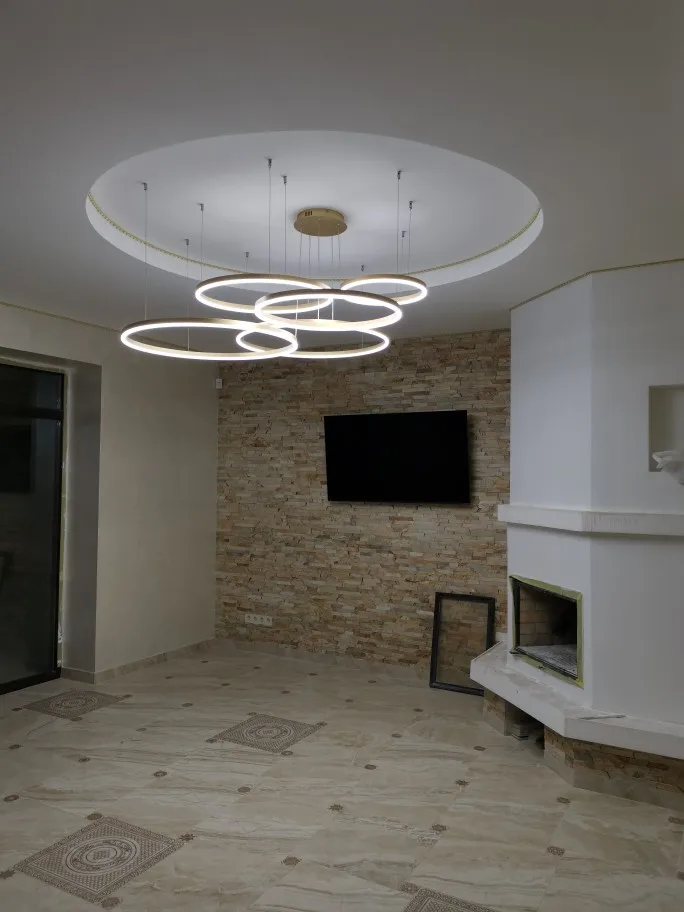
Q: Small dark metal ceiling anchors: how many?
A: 10